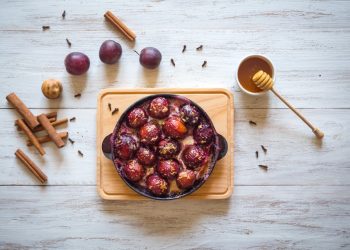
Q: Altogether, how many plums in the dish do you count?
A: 14